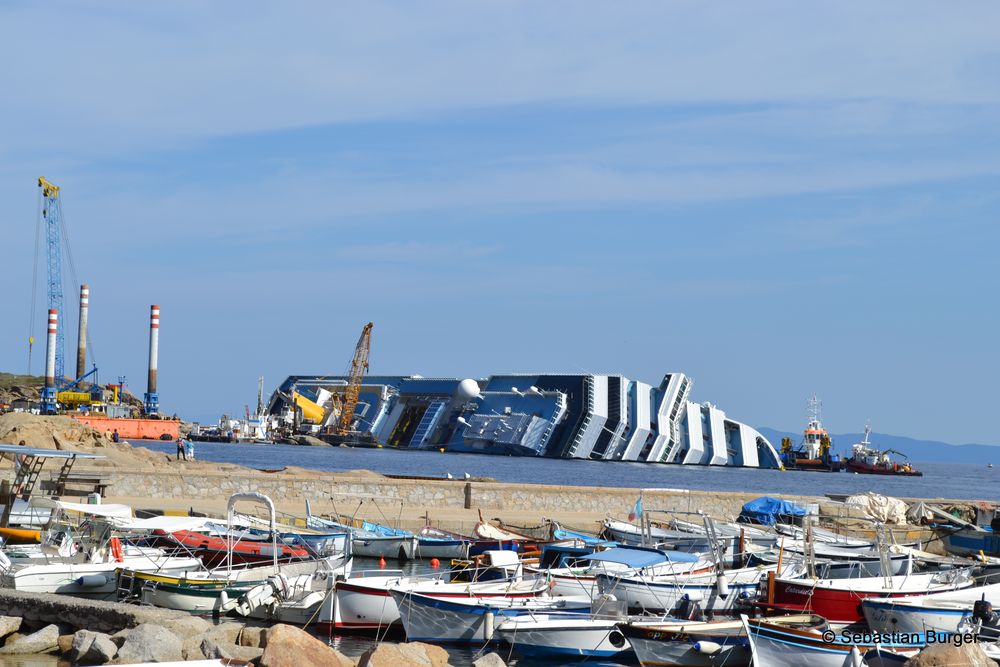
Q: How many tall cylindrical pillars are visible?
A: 3